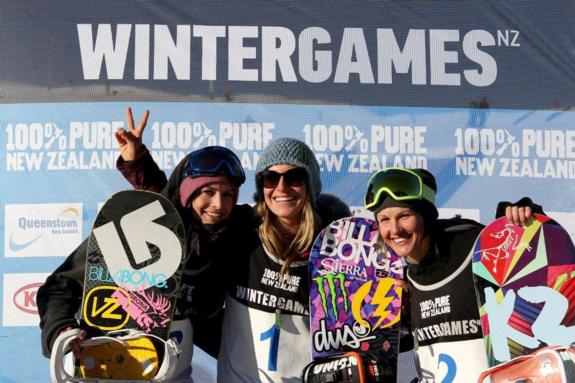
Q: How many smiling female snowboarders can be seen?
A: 3